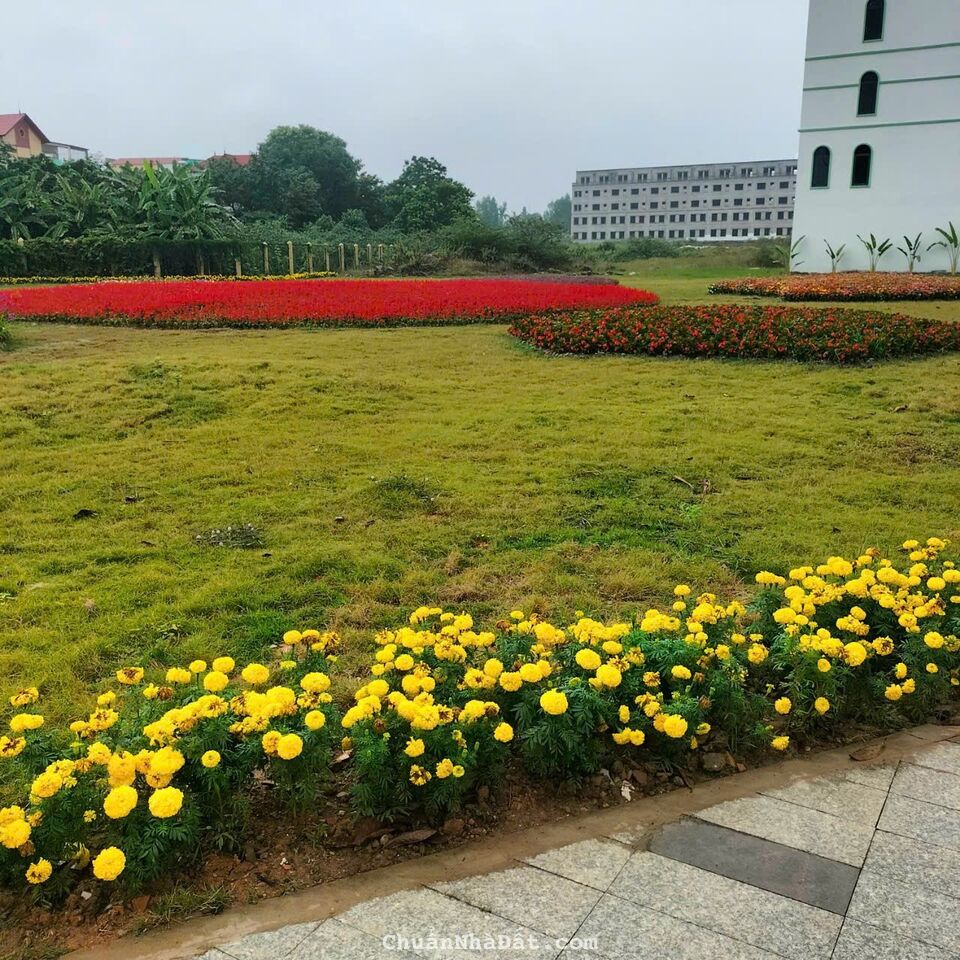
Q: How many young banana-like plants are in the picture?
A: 5